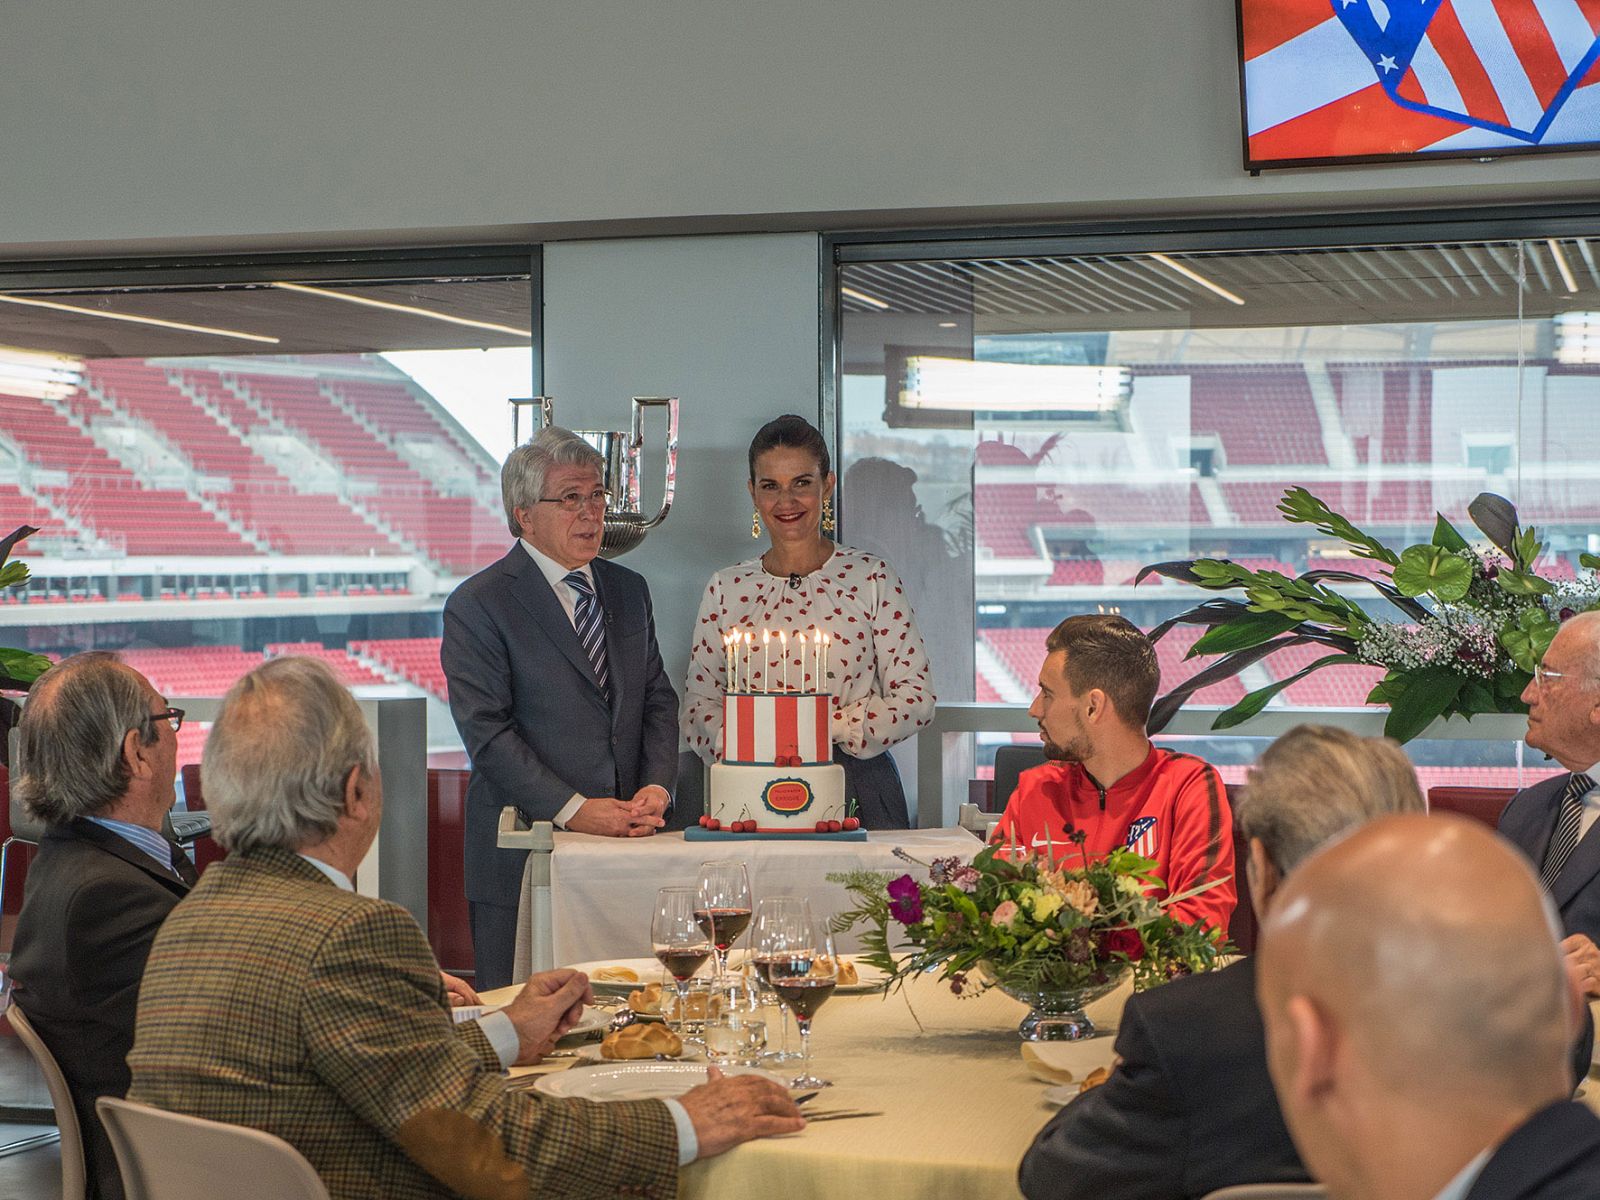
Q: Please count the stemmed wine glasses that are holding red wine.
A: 4